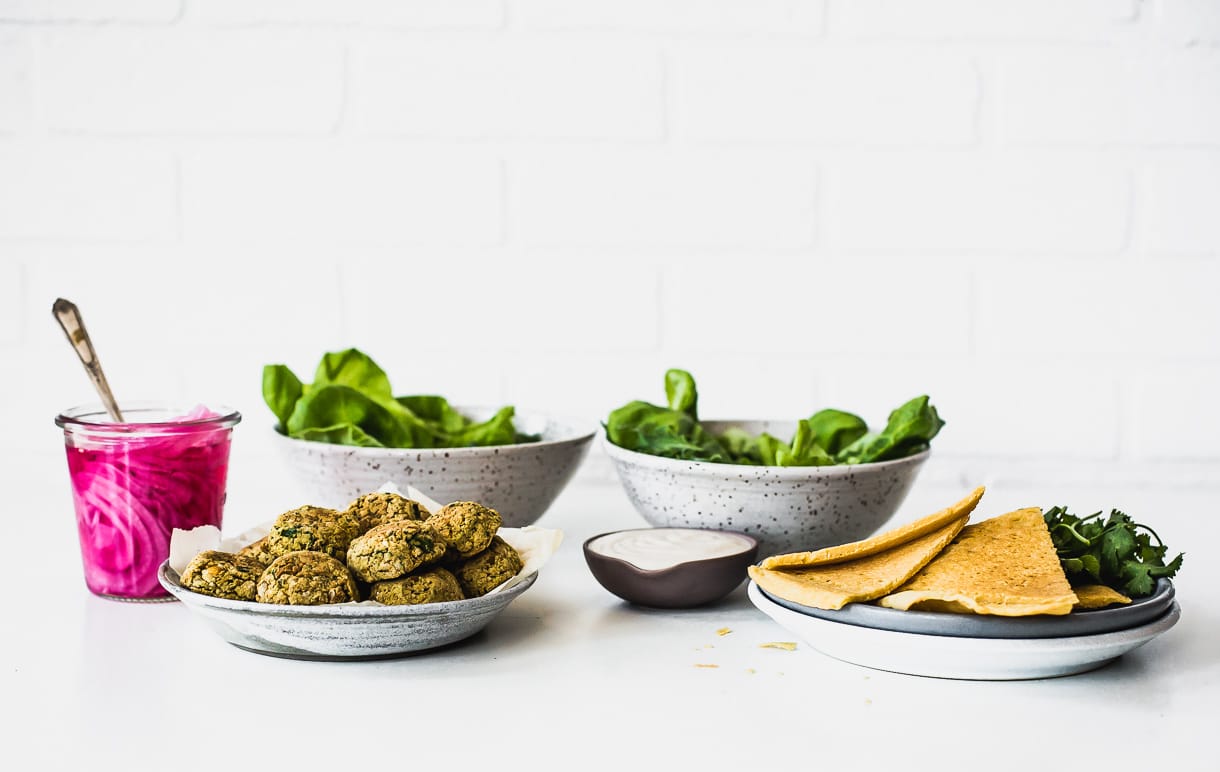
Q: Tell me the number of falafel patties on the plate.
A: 9